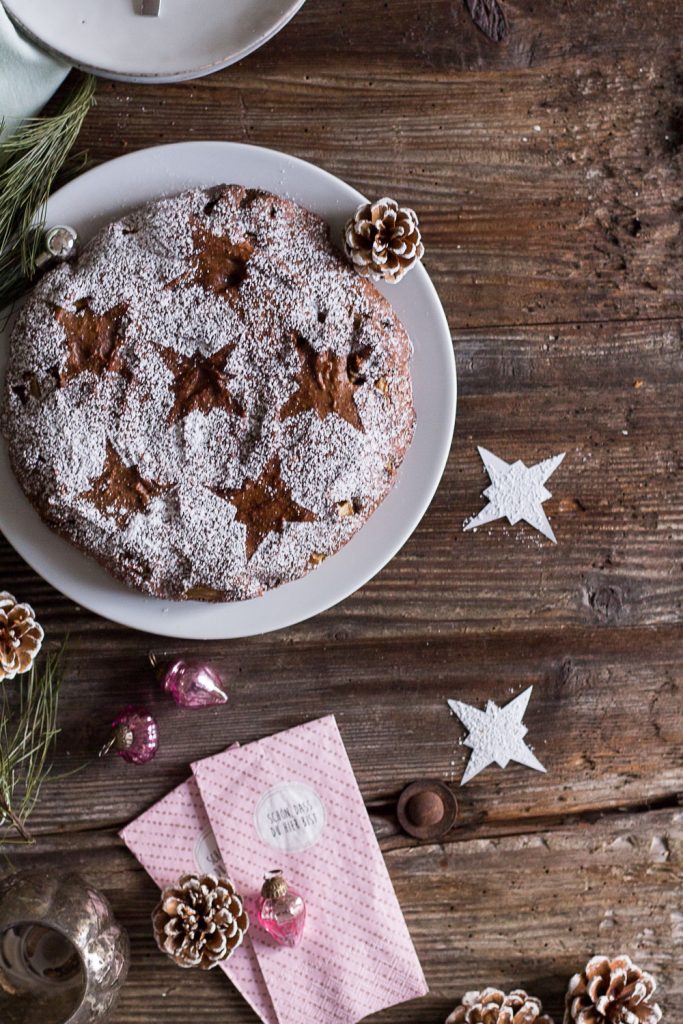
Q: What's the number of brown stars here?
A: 6